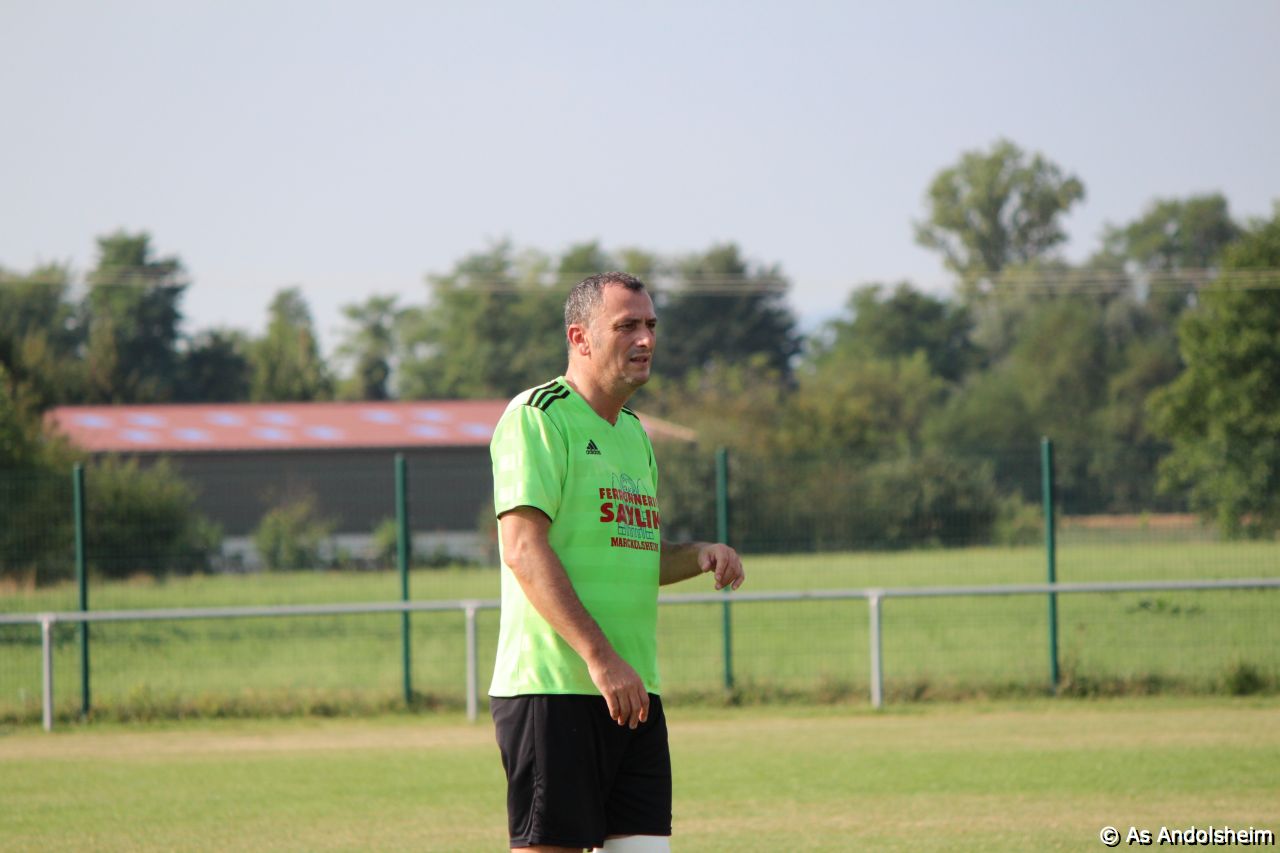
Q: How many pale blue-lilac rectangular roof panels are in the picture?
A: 12